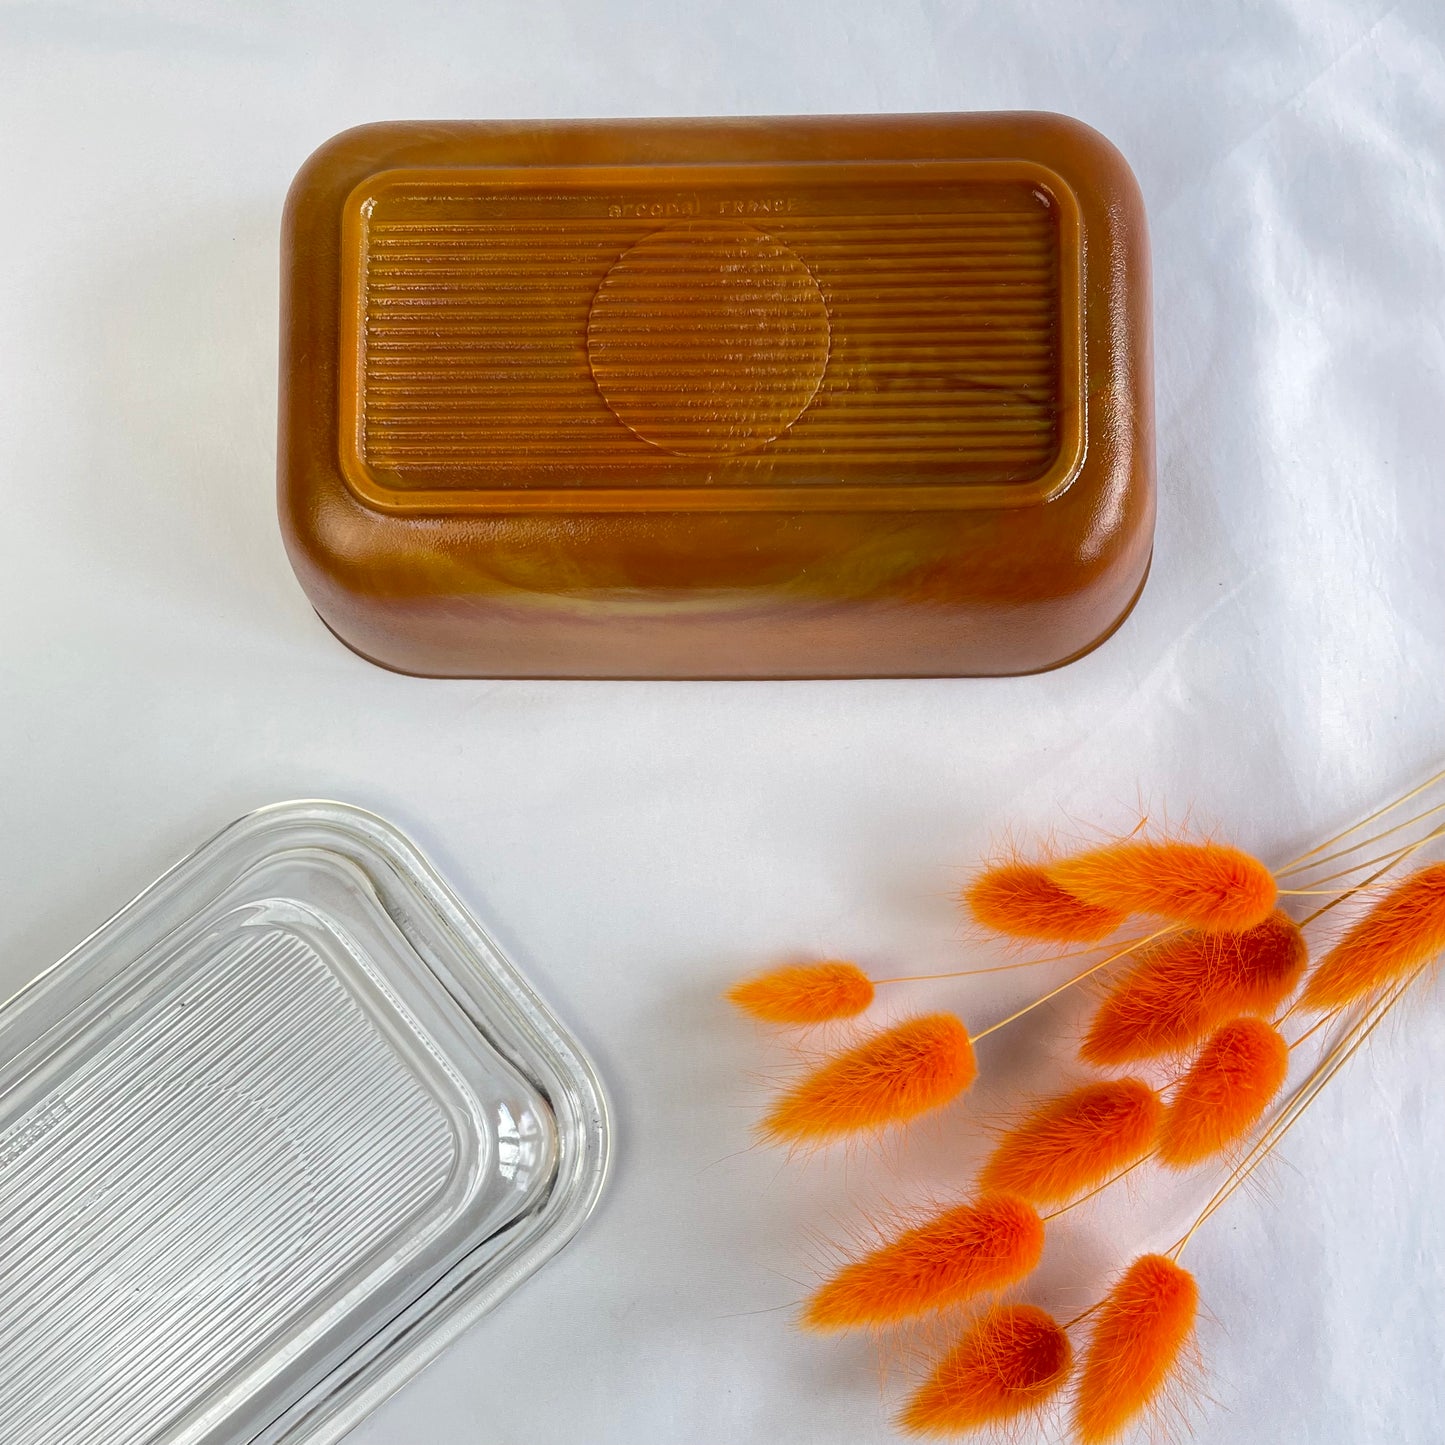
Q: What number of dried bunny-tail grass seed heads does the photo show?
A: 11